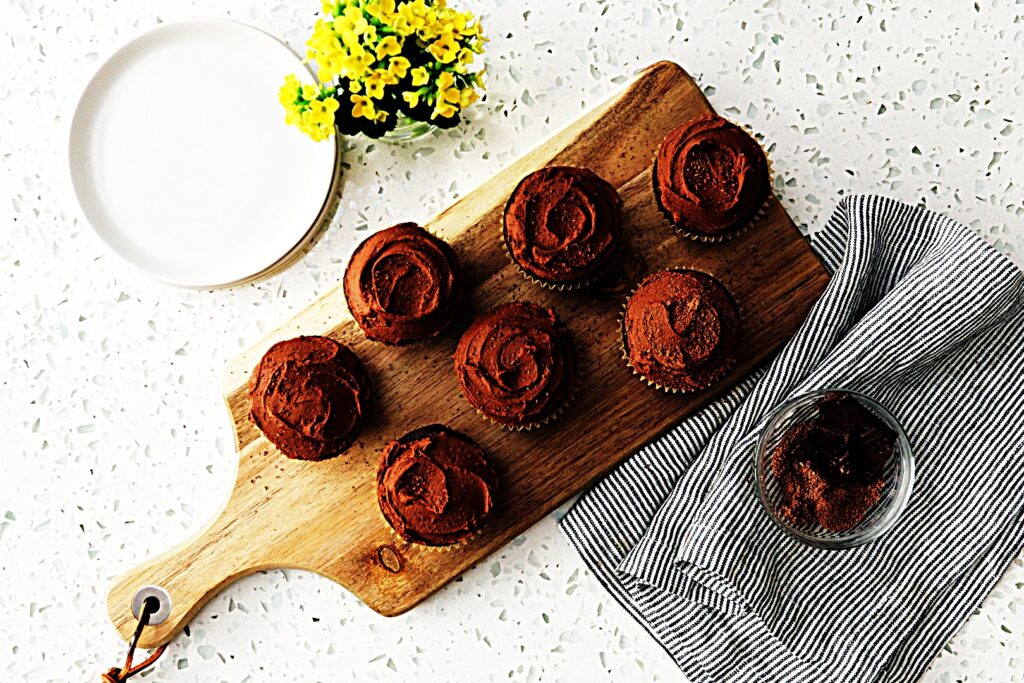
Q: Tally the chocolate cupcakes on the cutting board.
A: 7